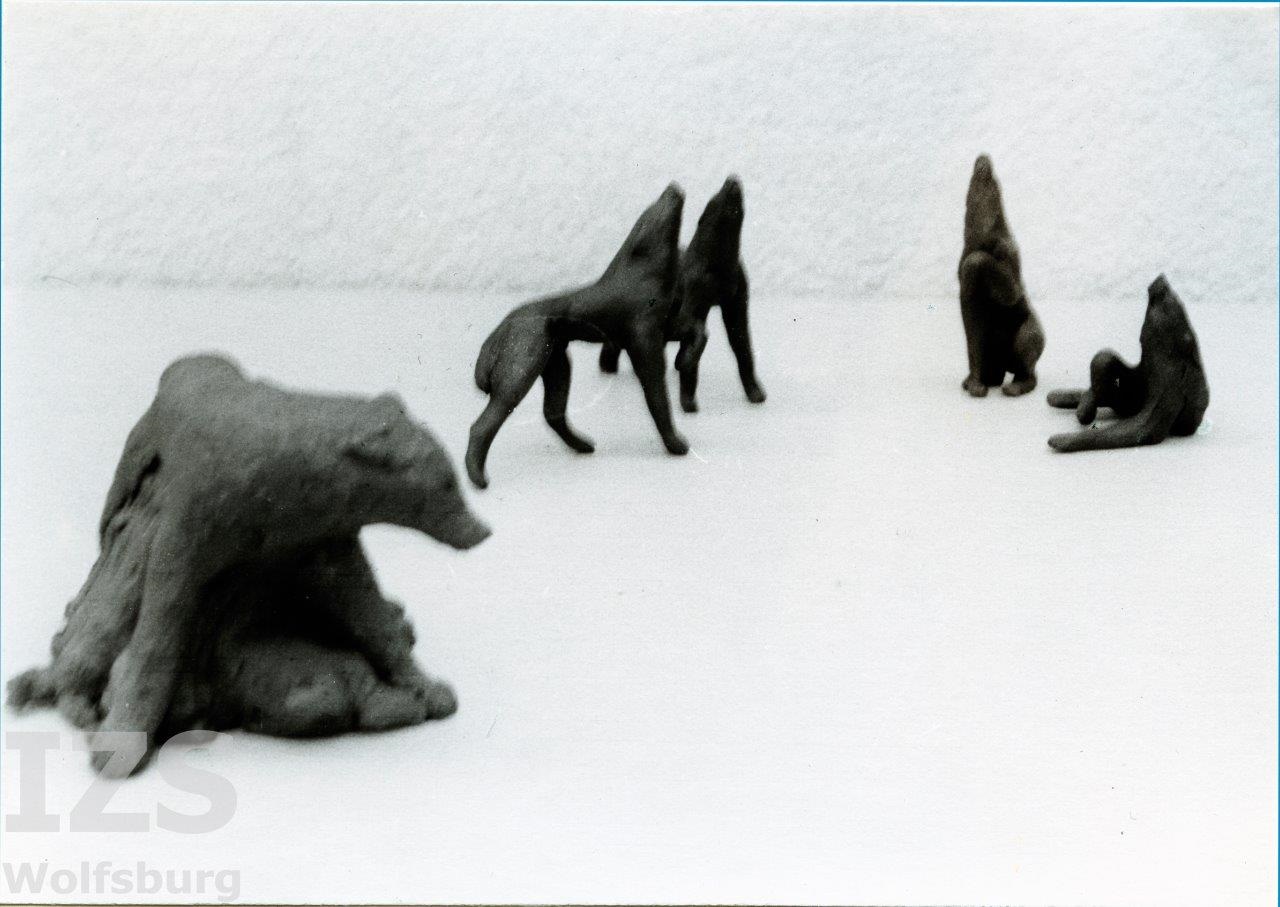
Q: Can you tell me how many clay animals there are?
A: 5